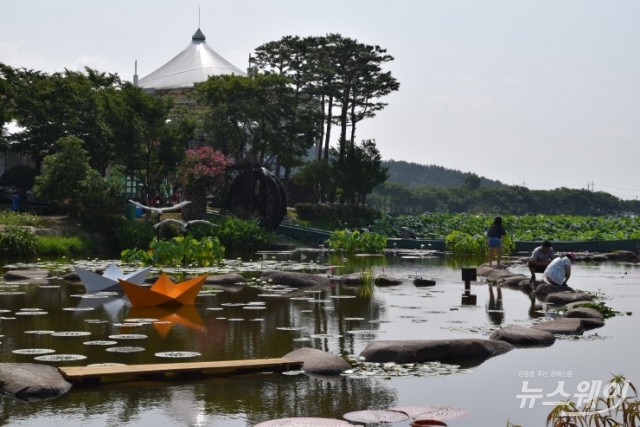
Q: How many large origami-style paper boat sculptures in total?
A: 2